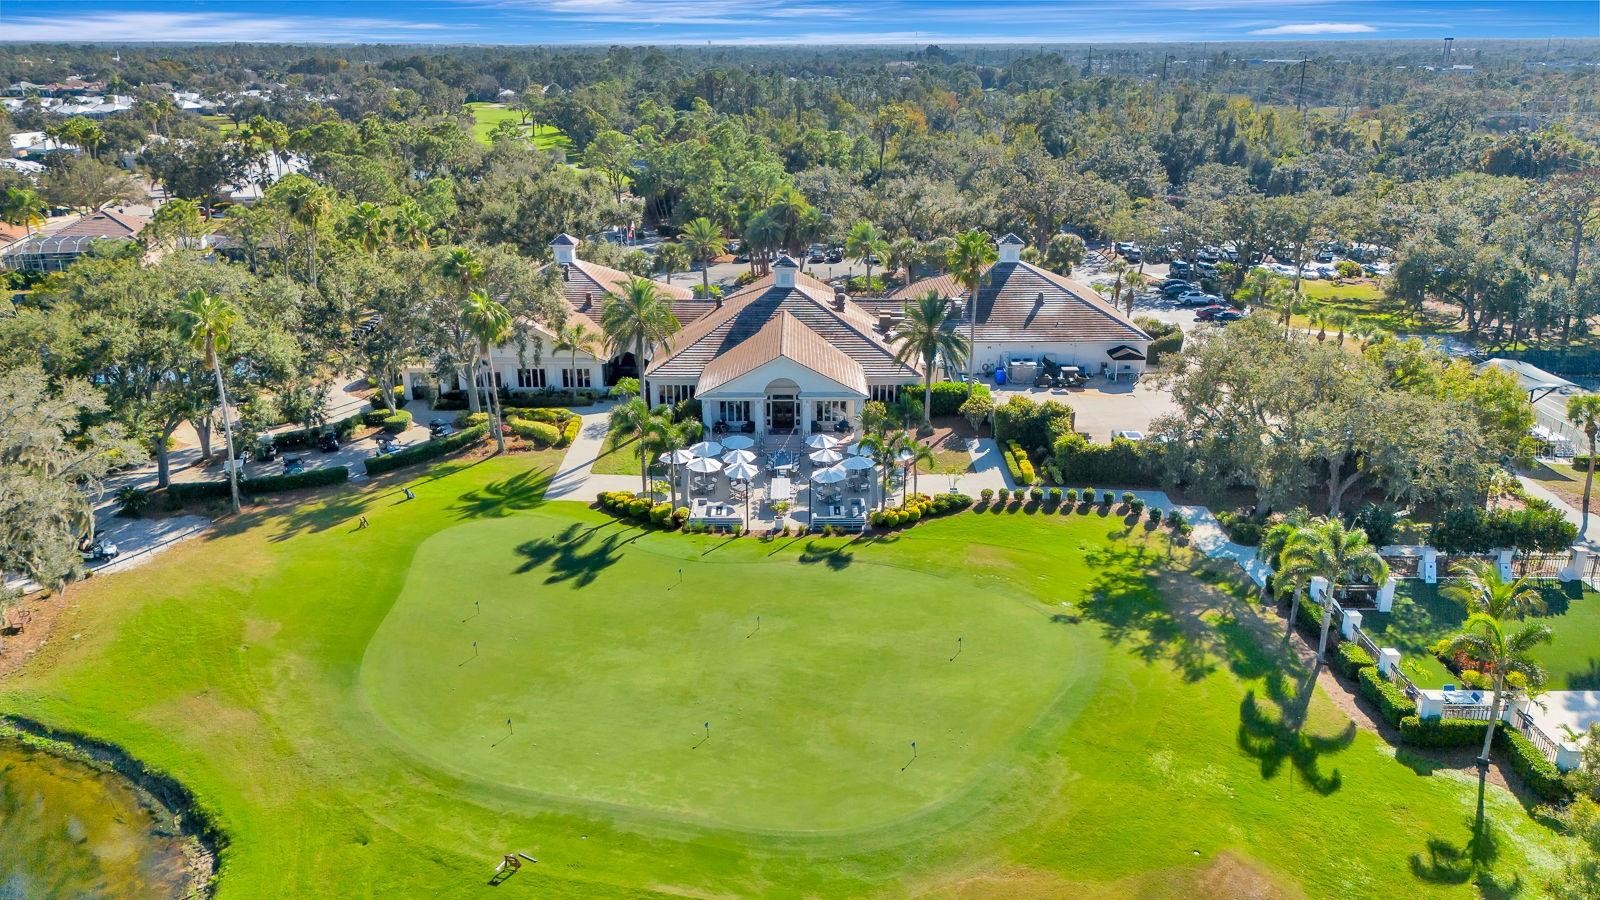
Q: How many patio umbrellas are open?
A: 12